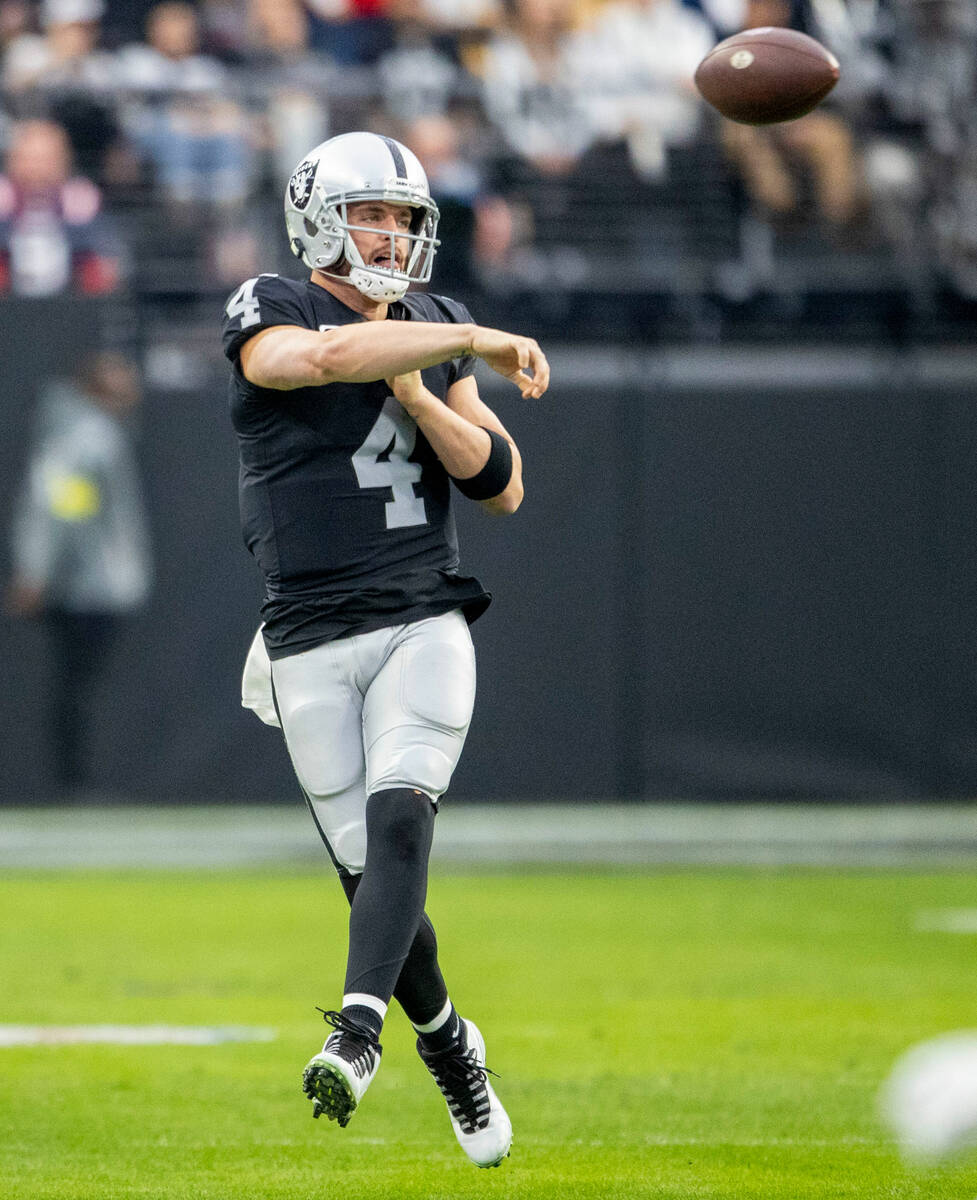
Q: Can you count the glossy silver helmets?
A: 1